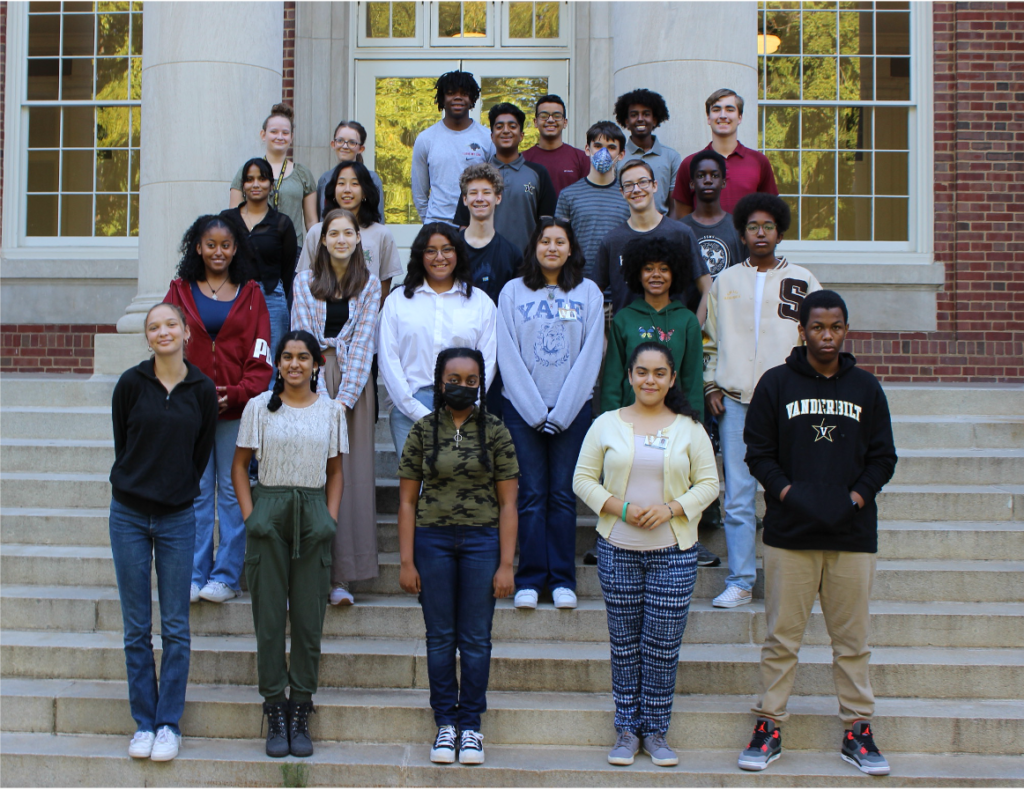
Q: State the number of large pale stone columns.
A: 2